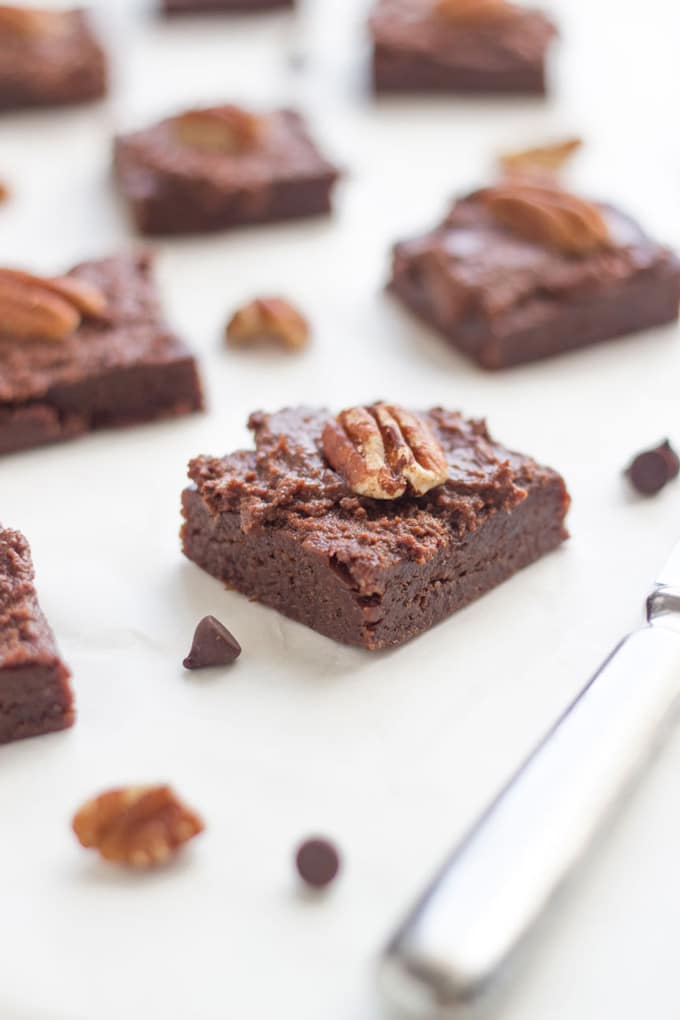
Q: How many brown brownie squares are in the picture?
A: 8